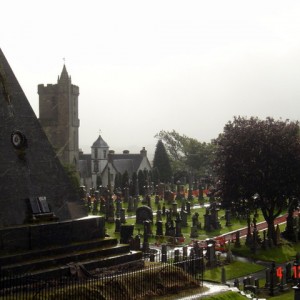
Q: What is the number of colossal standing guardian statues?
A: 0